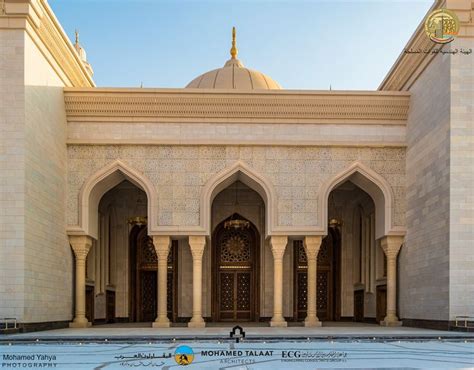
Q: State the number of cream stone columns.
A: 6